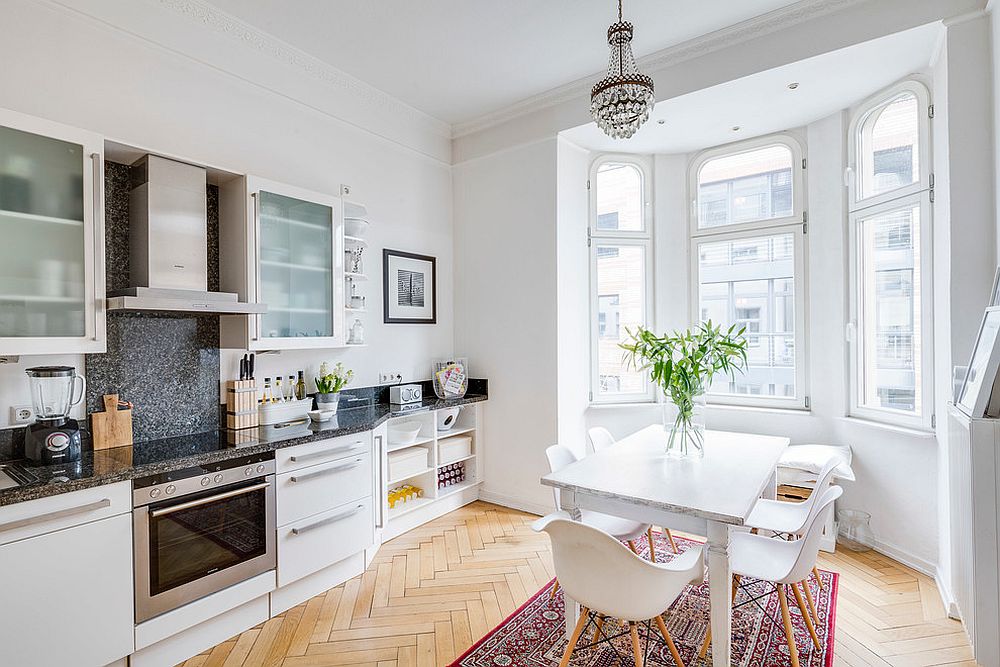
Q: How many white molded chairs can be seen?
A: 5